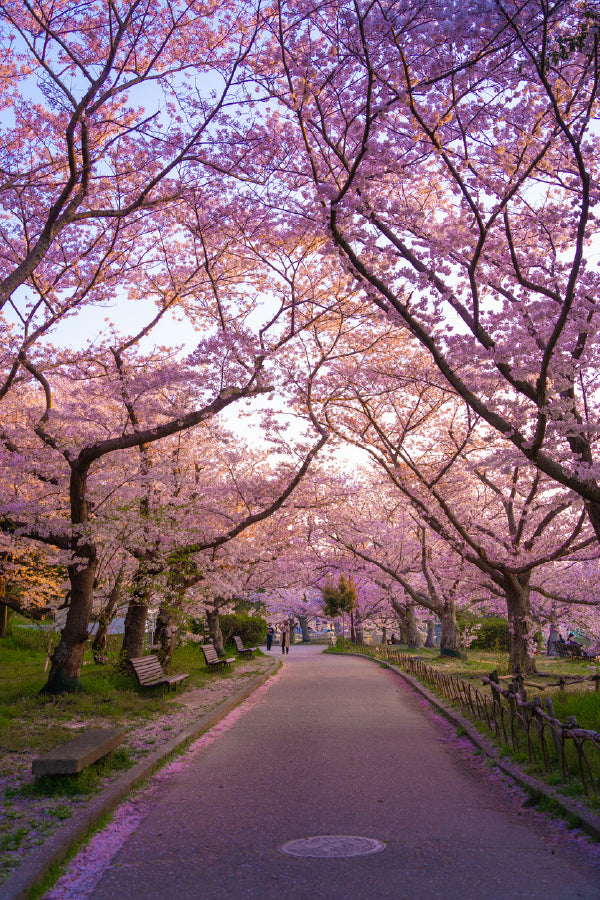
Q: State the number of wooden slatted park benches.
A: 3